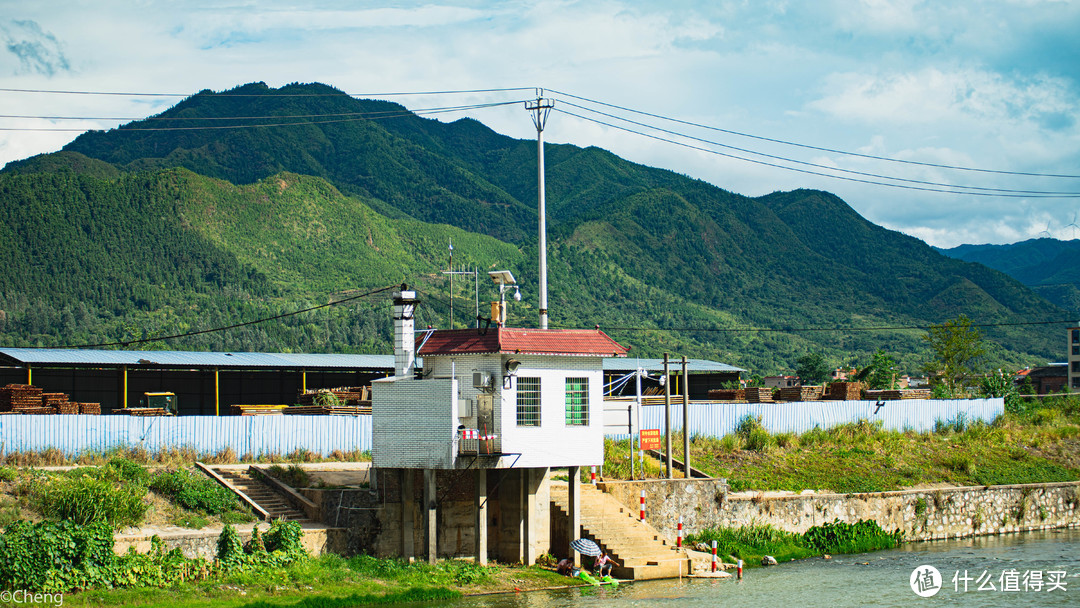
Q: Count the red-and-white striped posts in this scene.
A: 5